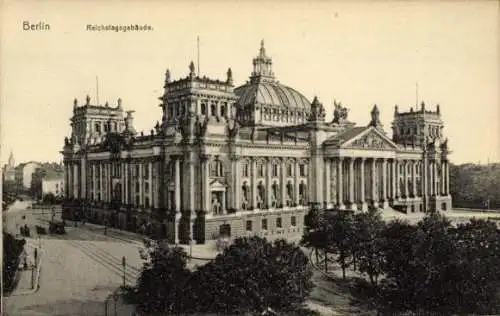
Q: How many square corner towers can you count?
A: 3